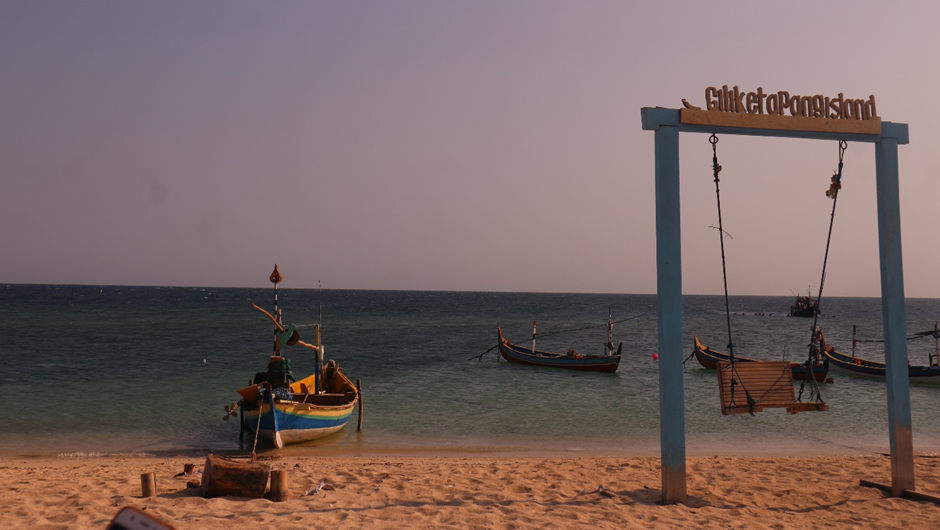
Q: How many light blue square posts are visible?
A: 2